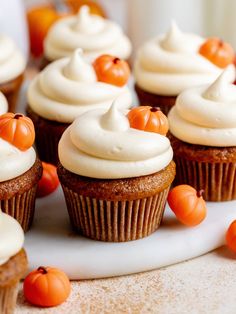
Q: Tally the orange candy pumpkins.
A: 8